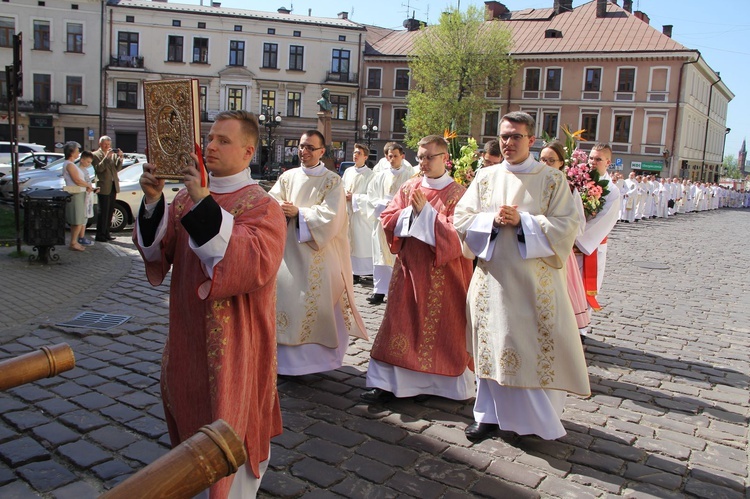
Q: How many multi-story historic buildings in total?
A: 3